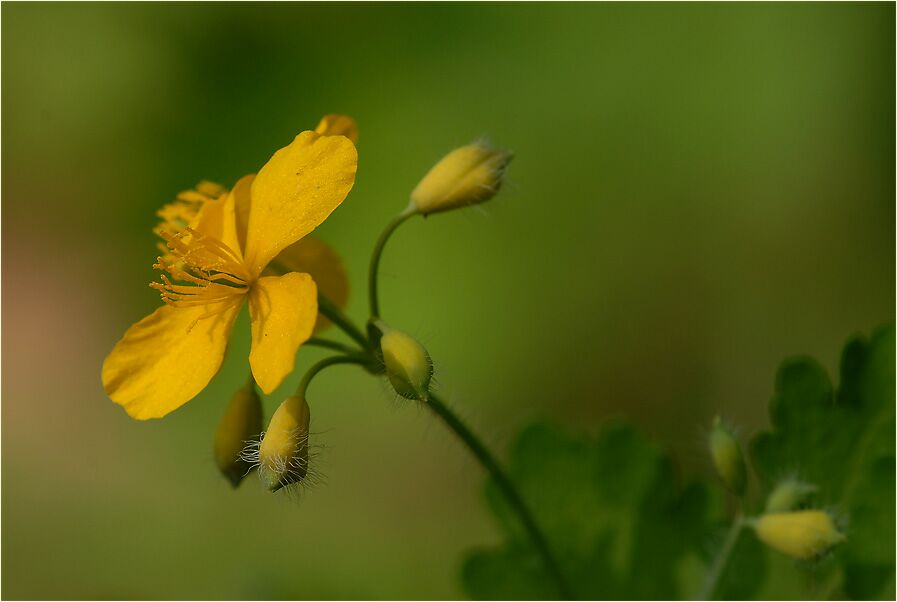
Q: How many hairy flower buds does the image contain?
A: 7